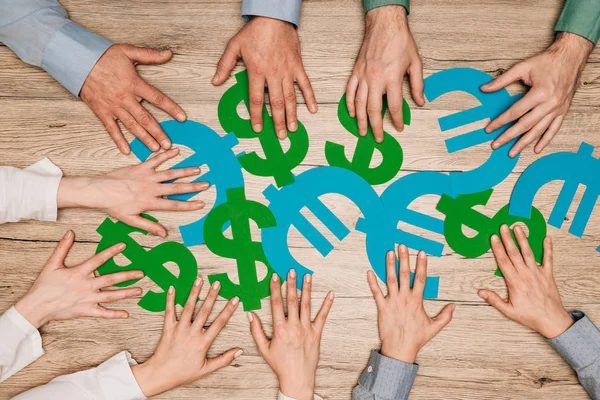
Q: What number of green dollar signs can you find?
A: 5